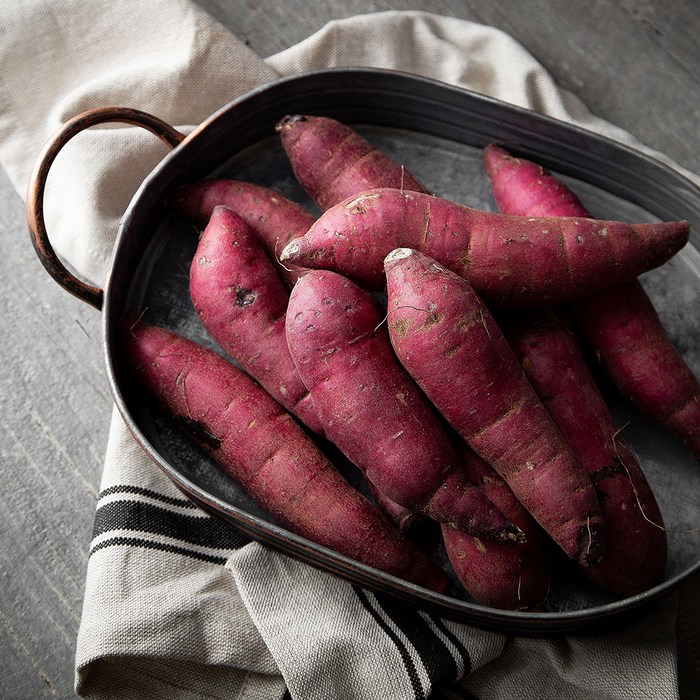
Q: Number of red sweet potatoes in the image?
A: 10